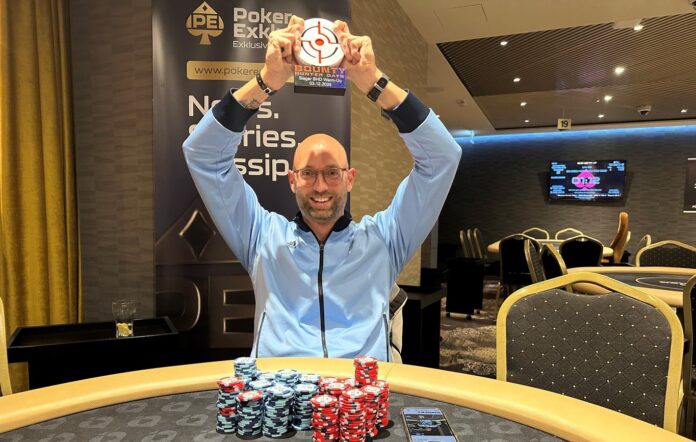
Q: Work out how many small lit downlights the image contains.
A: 9